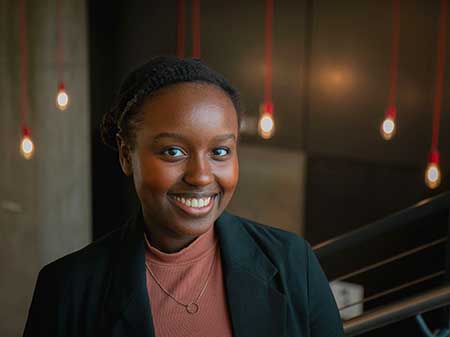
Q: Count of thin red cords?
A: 7